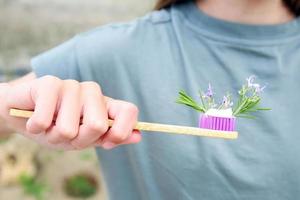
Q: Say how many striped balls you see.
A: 0